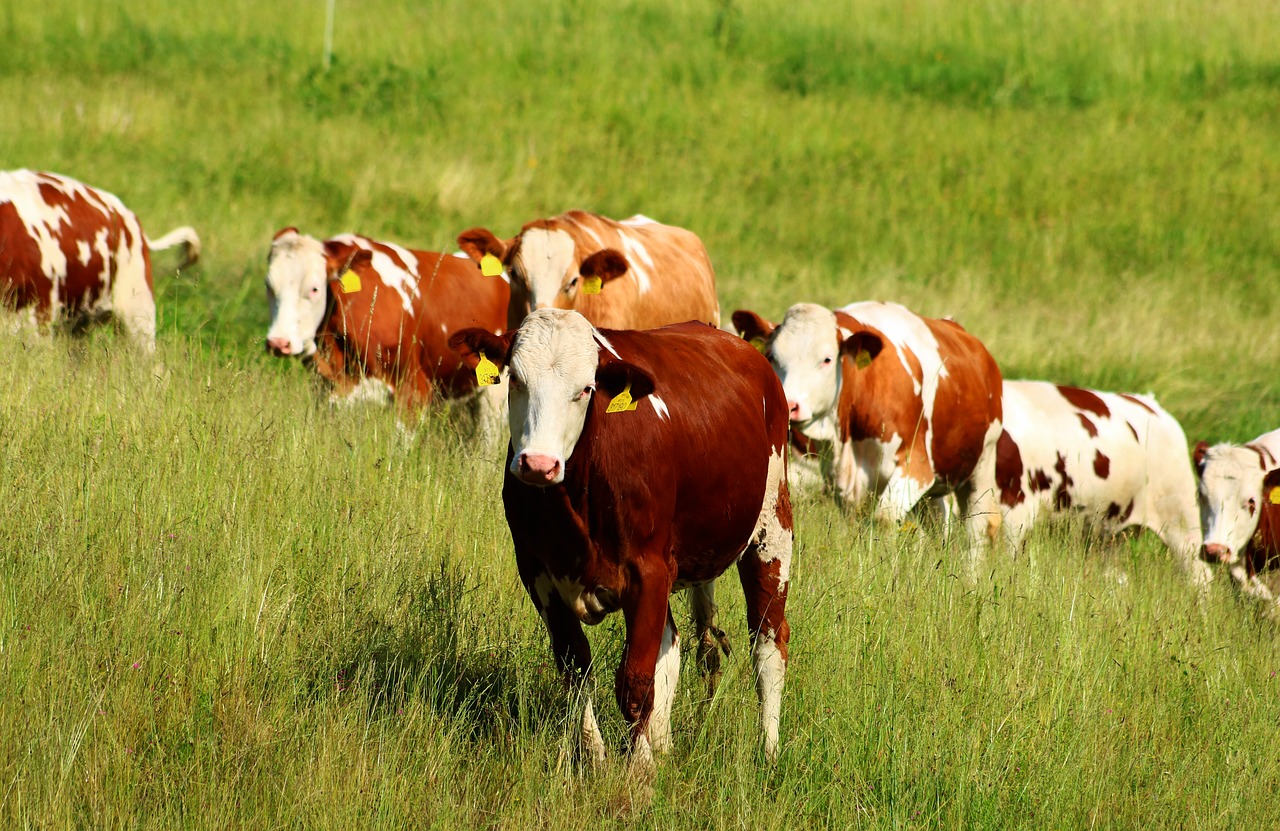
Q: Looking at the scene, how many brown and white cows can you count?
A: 7